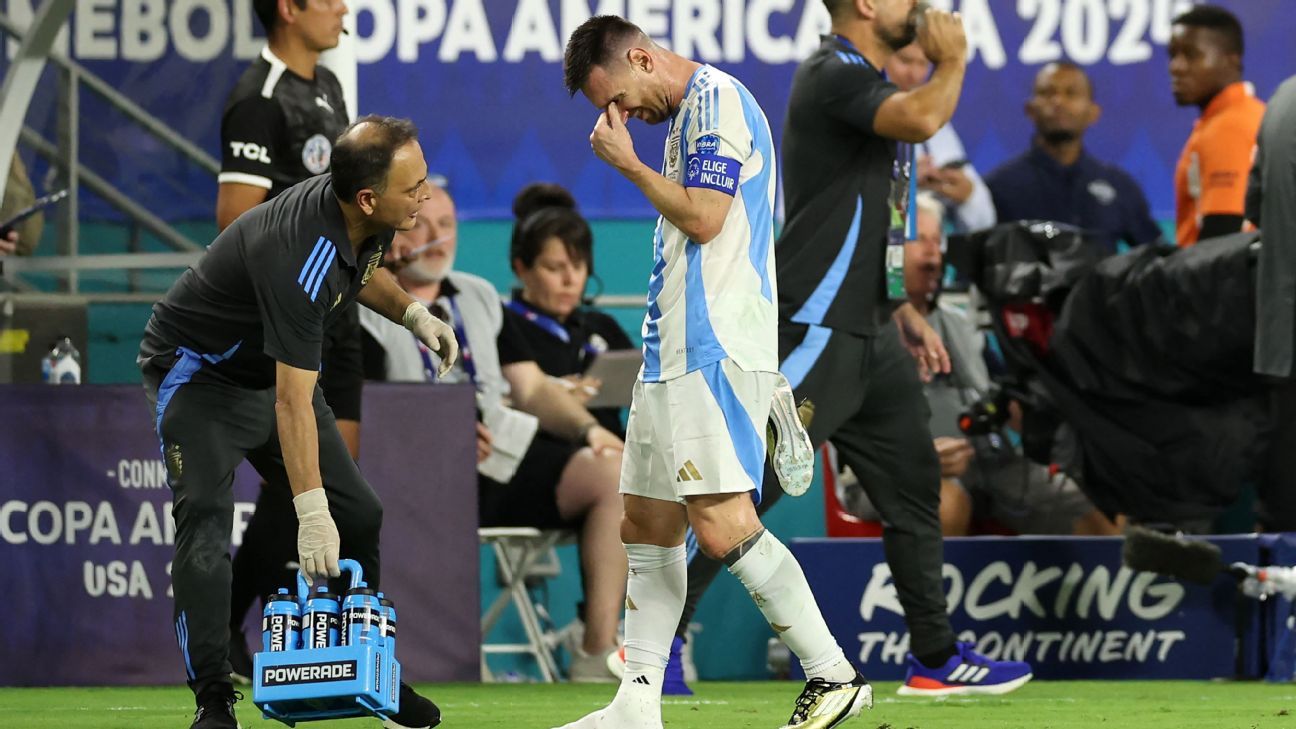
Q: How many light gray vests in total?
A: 1